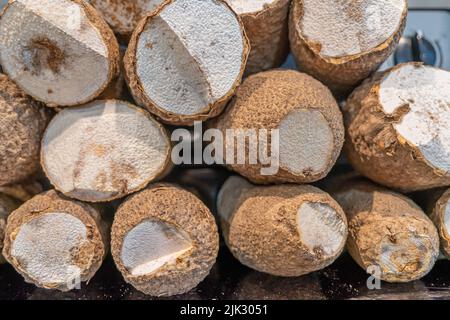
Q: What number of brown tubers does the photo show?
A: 15